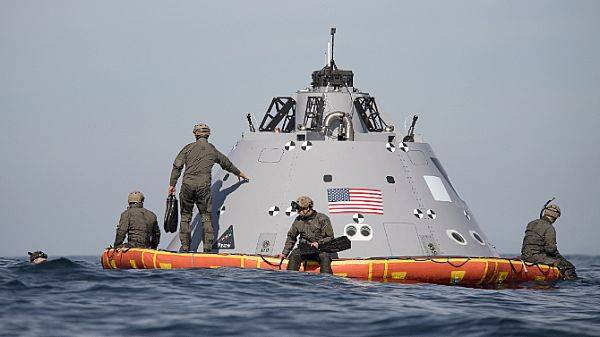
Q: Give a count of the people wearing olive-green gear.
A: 4